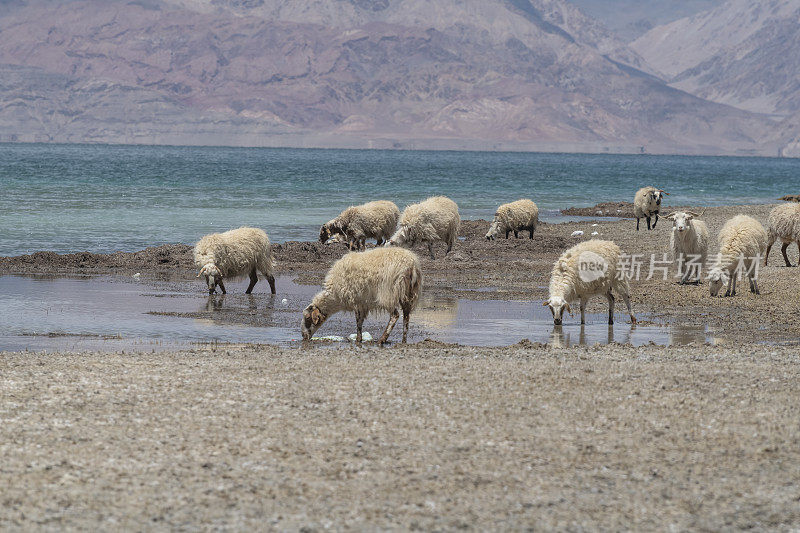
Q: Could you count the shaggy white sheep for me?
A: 10